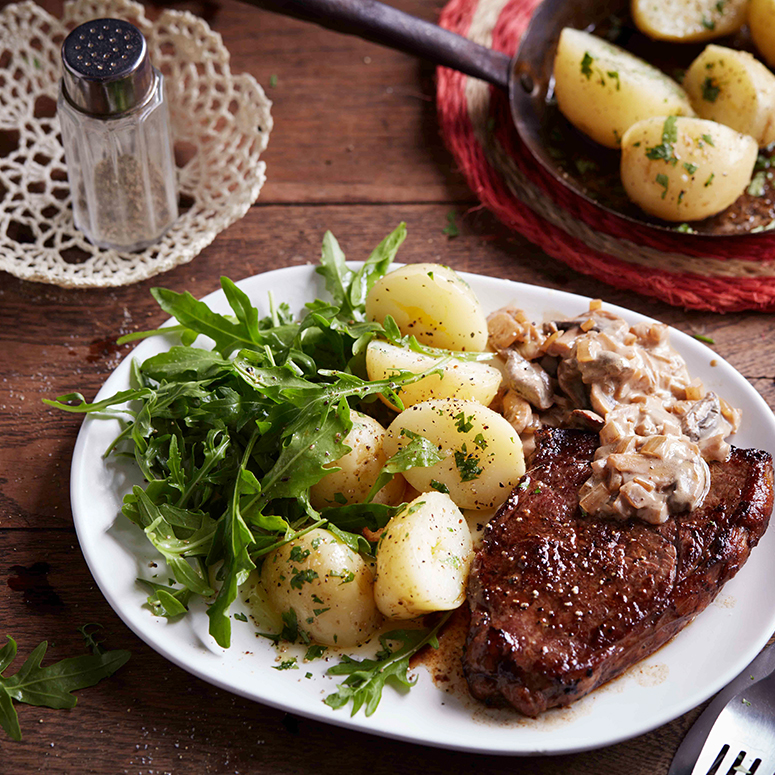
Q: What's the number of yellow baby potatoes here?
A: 11